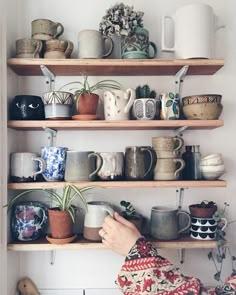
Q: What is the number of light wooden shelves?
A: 4